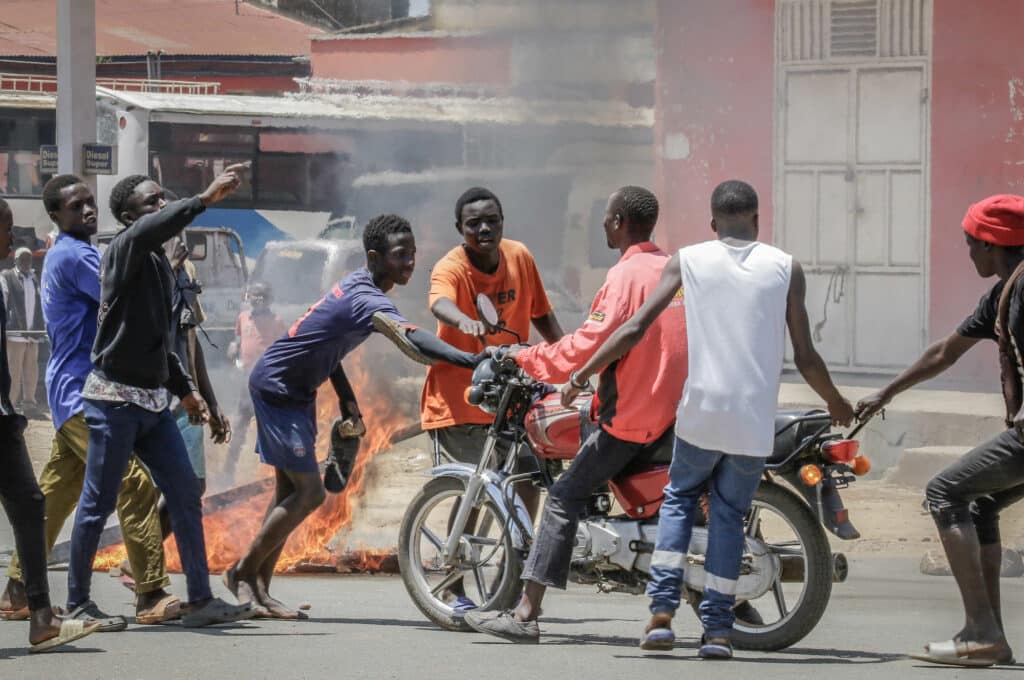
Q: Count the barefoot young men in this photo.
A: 1